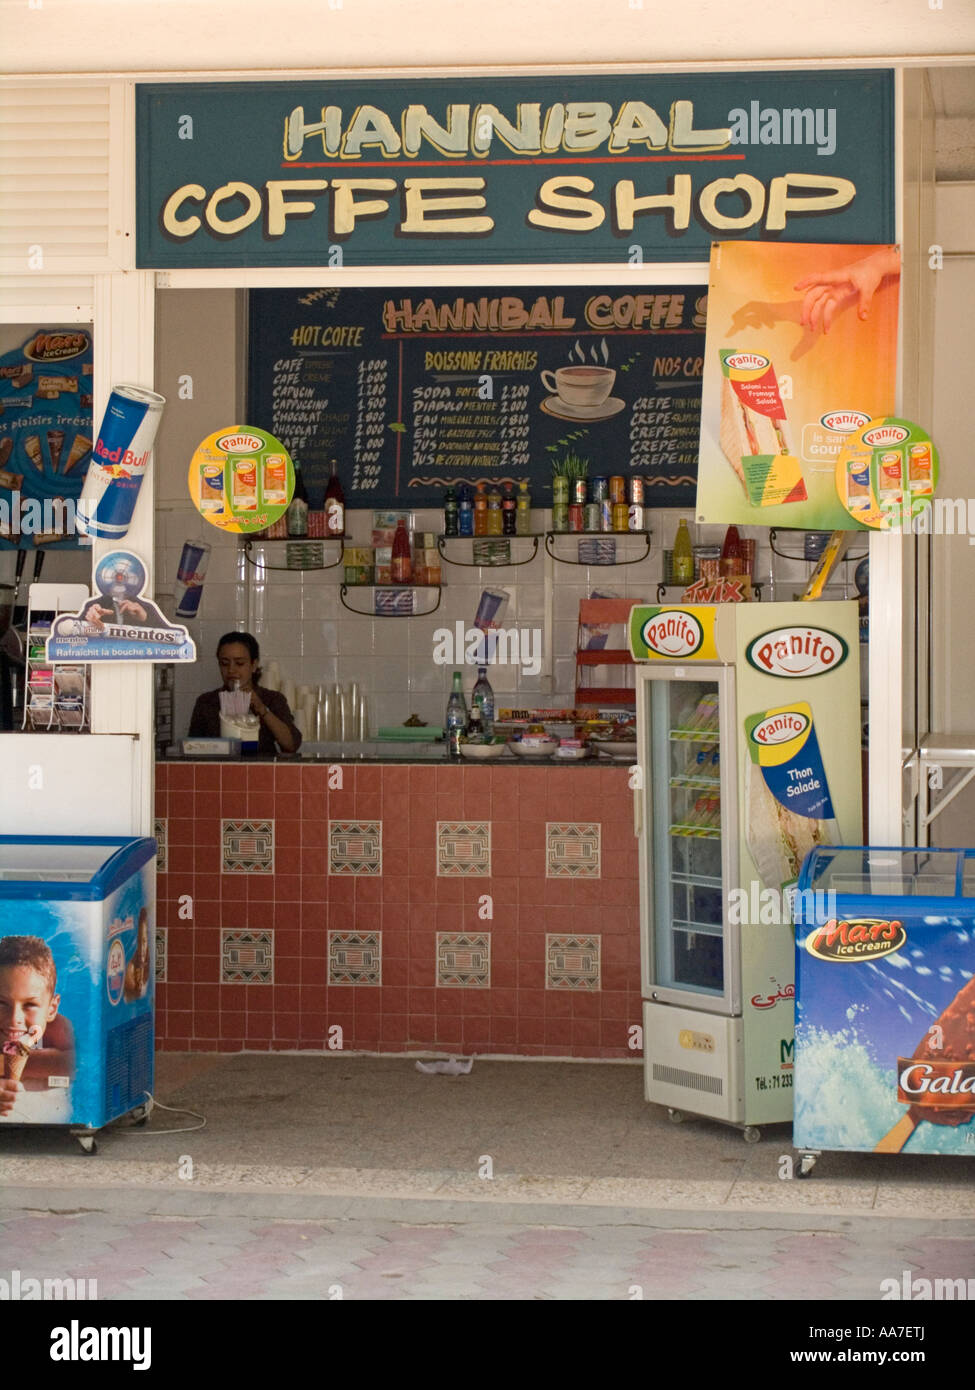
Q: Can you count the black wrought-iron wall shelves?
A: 6